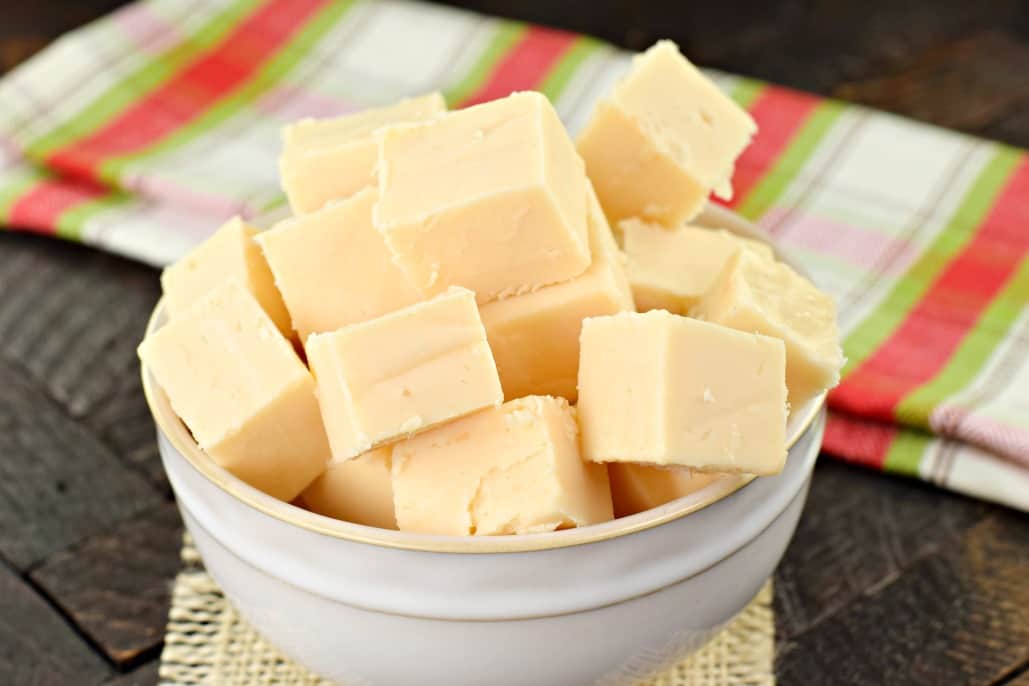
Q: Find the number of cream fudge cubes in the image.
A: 14